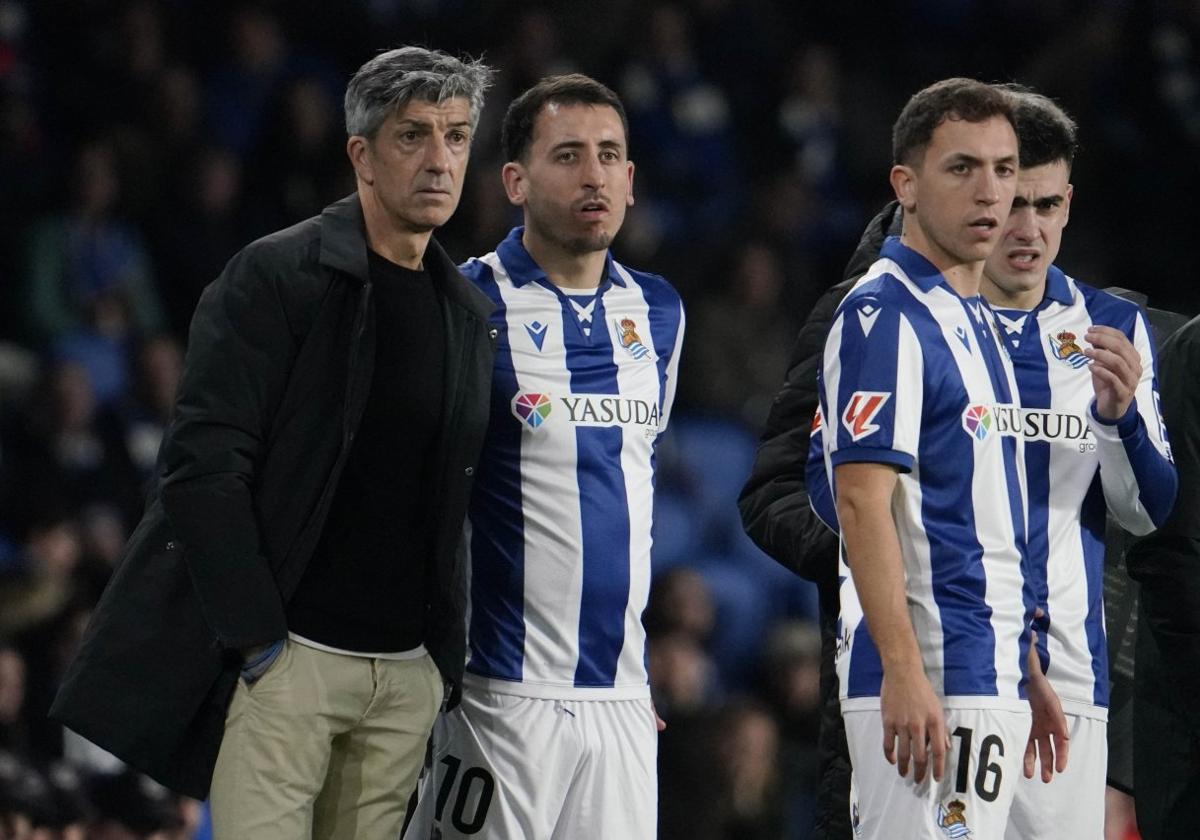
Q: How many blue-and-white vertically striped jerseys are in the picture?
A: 3